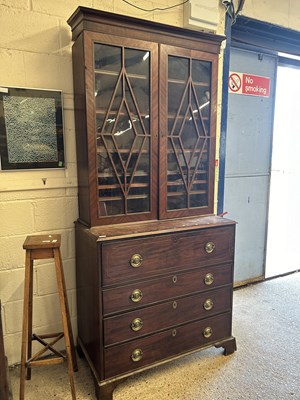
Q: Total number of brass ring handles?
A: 8